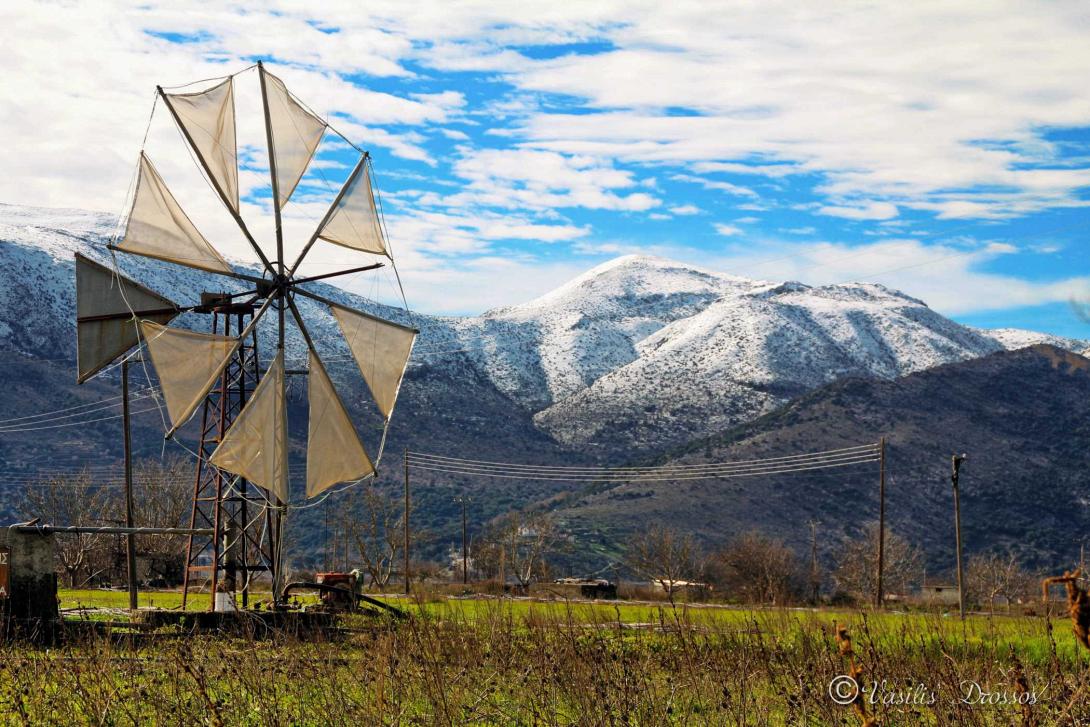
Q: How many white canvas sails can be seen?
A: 8